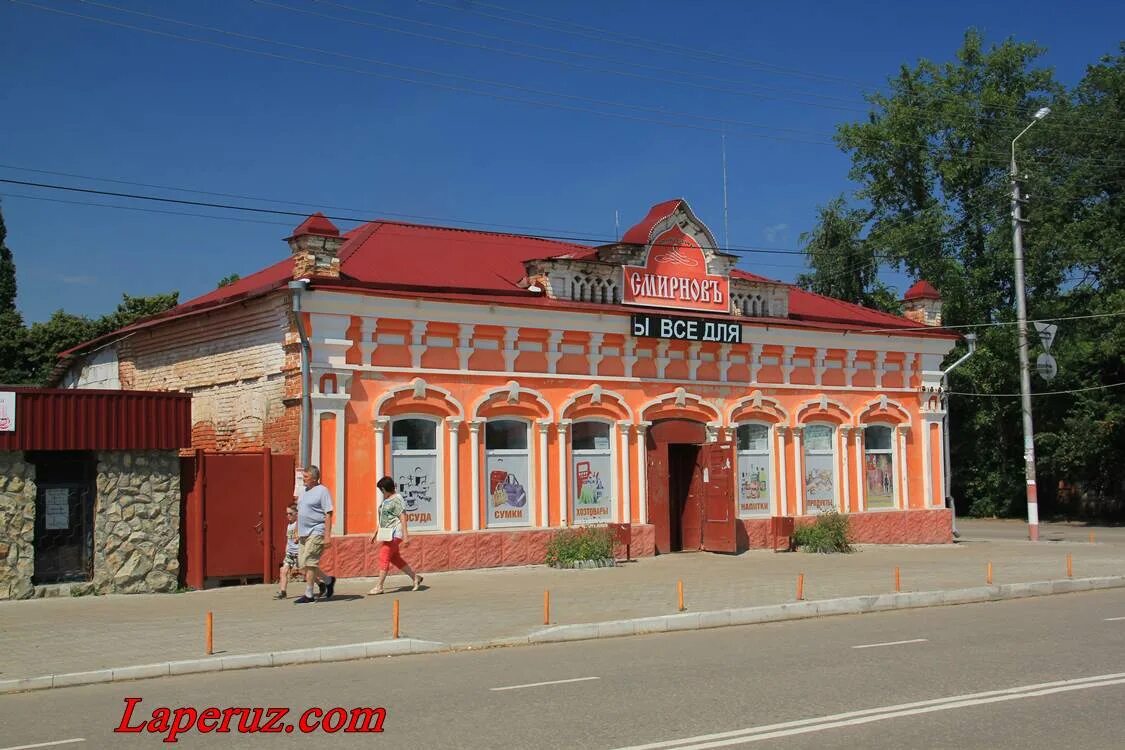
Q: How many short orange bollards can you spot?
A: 9